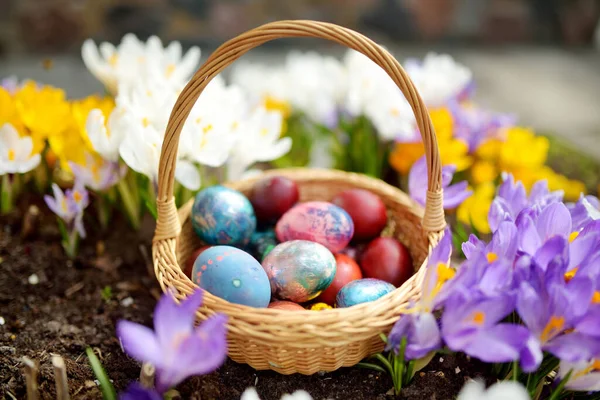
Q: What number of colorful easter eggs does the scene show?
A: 12